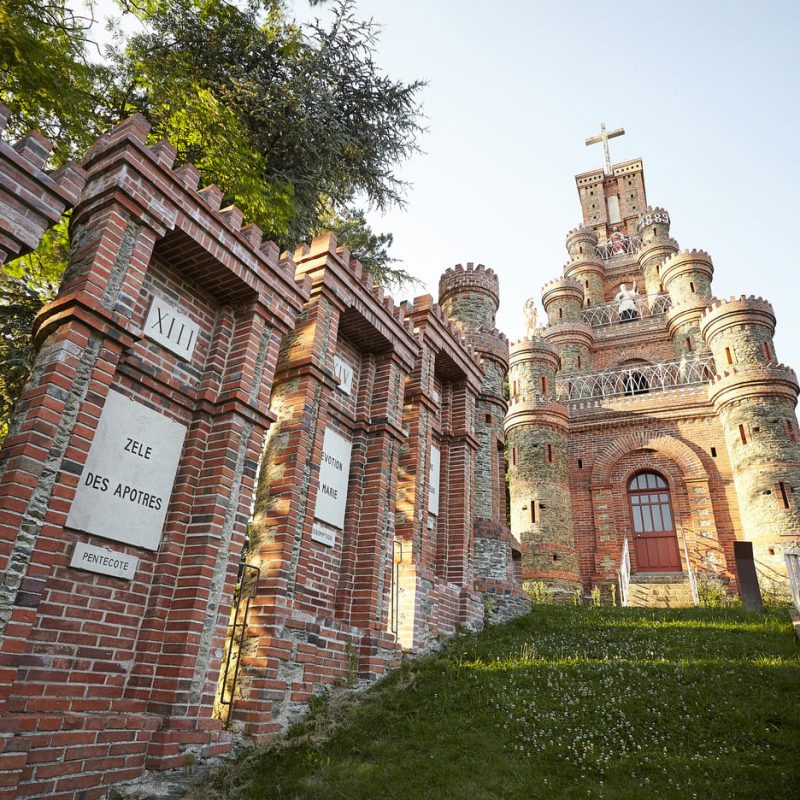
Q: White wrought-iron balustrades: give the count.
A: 3